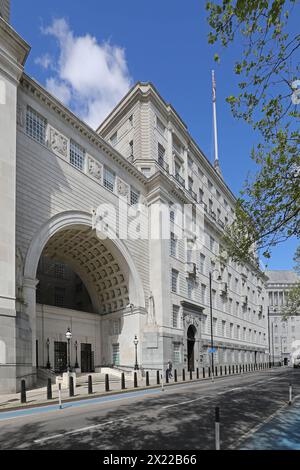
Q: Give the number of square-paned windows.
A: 4